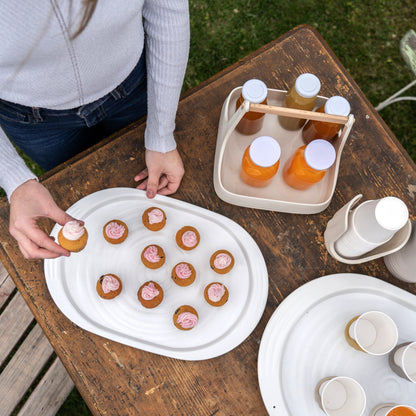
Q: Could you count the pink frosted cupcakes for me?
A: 11